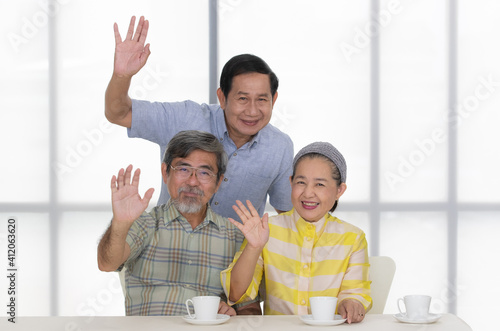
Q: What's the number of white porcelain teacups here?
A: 3